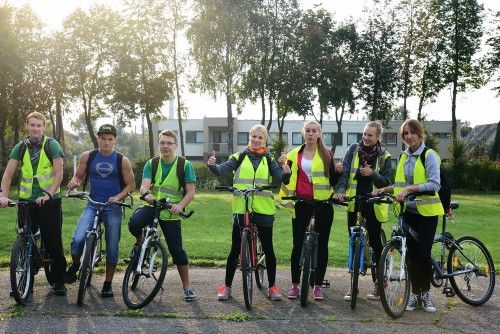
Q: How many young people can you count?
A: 7